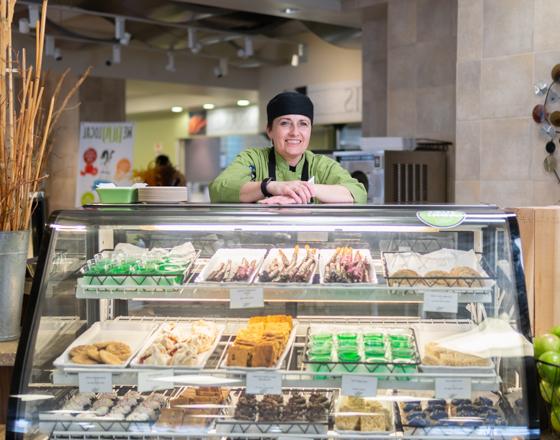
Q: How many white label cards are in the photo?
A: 7